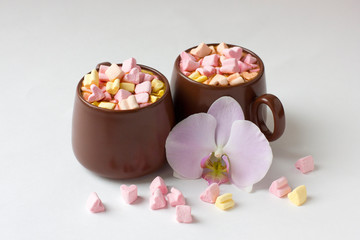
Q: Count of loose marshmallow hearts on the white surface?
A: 11